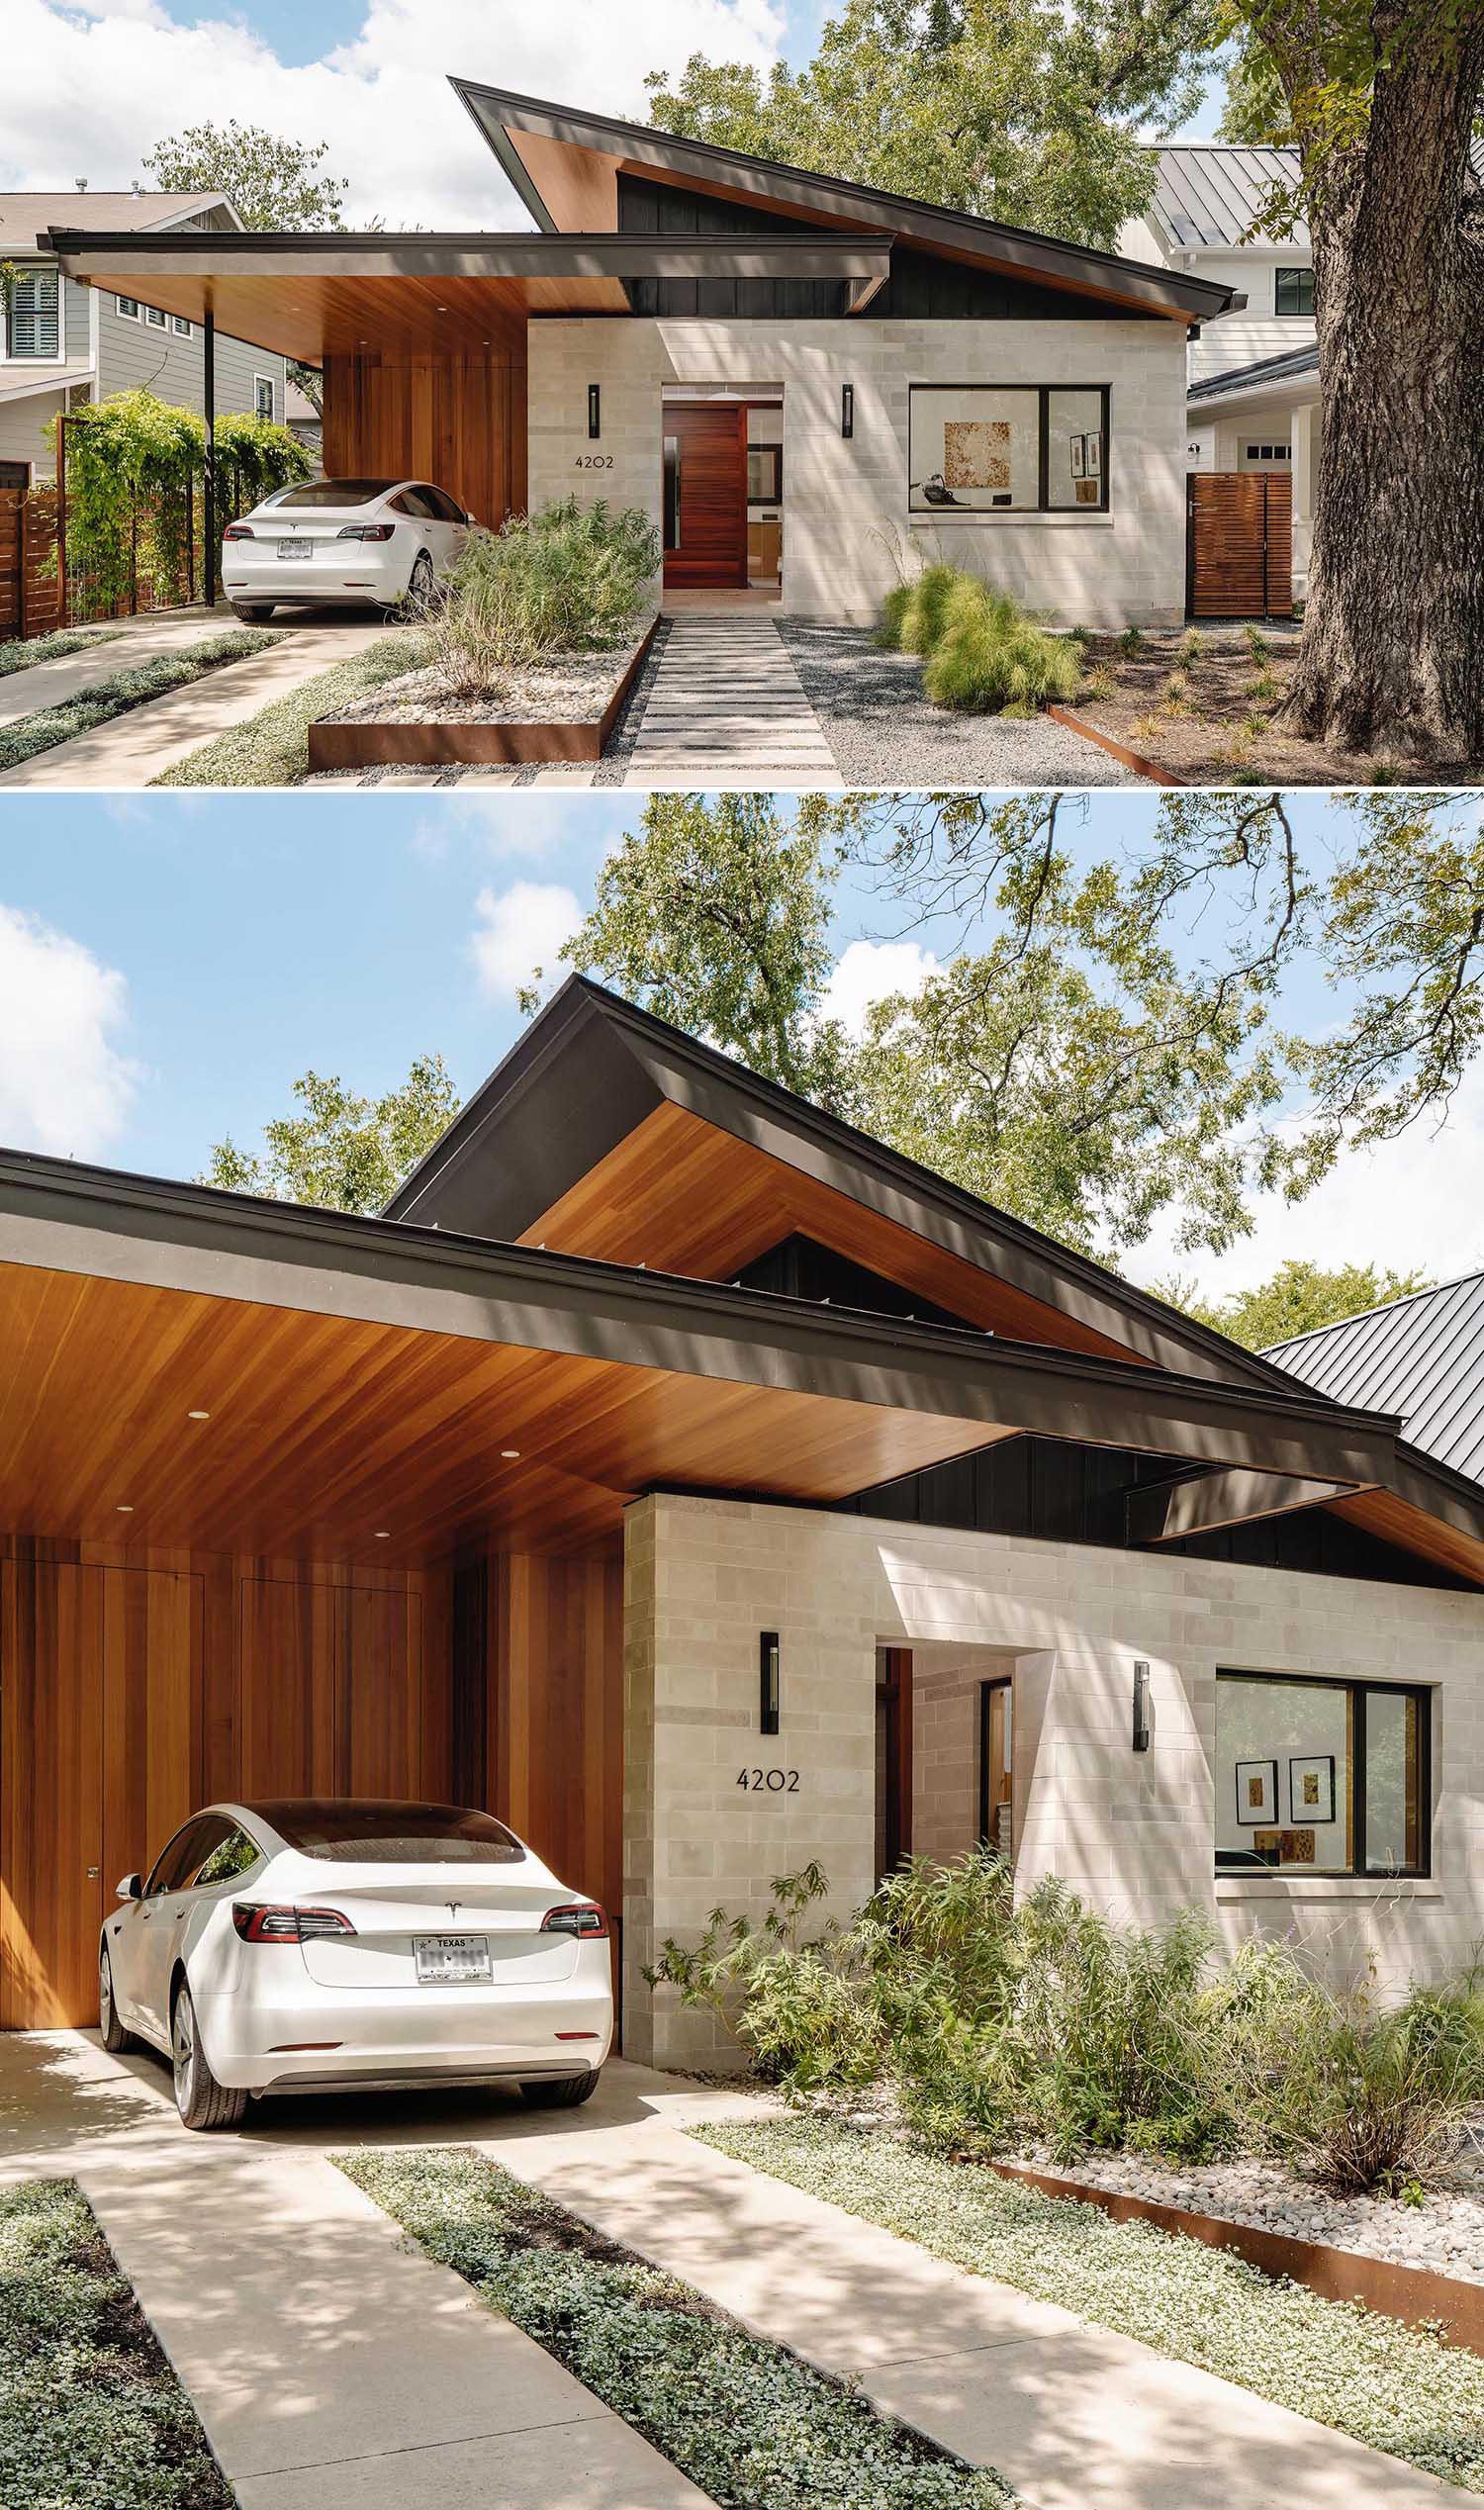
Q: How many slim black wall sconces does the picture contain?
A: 4